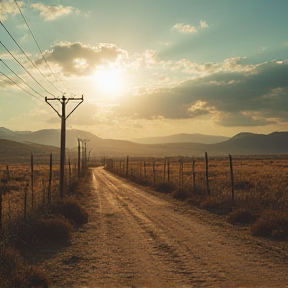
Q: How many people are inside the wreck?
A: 0